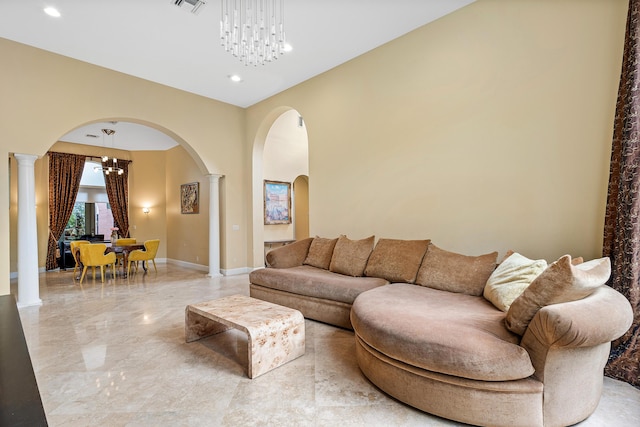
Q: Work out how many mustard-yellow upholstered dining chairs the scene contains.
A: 4